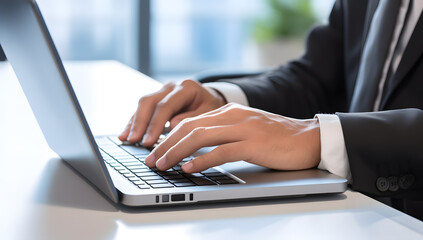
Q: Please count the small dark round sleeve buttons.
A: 3